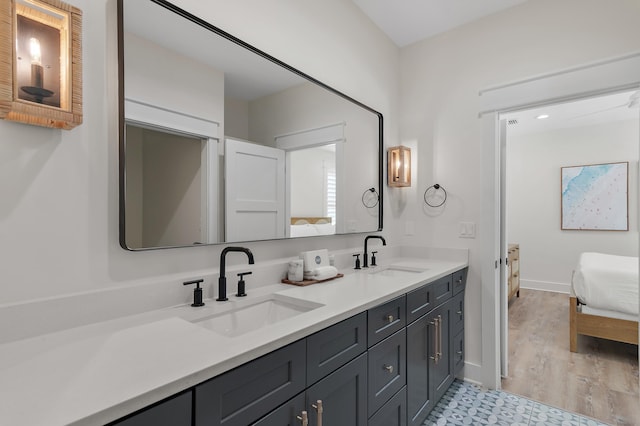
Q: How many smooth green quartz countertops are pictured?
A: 0